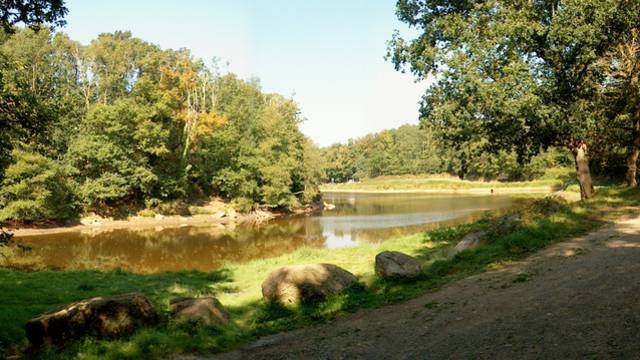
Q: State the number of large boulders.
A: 4